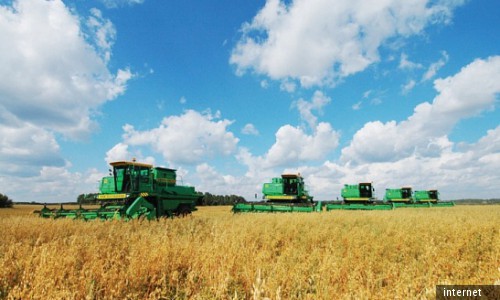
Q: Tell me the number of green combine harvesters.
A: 5